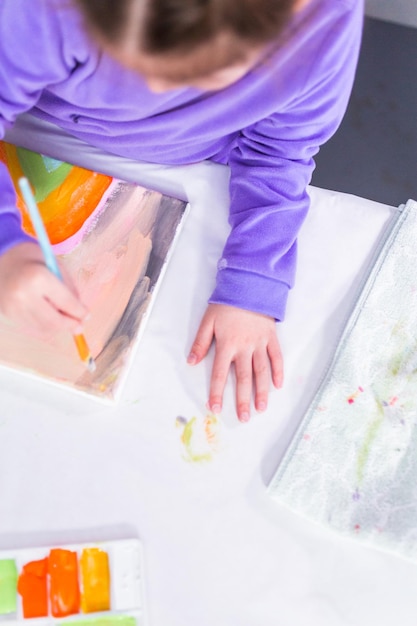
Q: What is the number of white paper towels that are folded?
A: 1